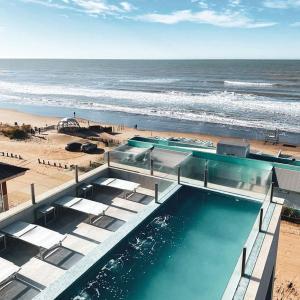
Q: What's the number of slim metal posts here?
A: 10